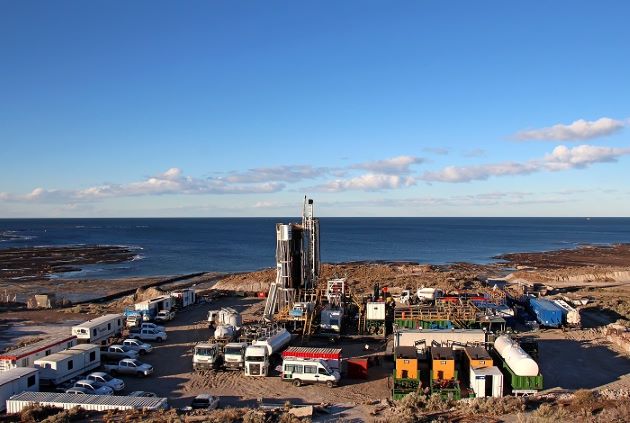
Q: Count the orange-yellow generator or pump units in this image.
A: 3